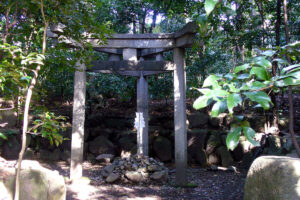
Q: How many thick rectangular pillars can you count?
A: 3